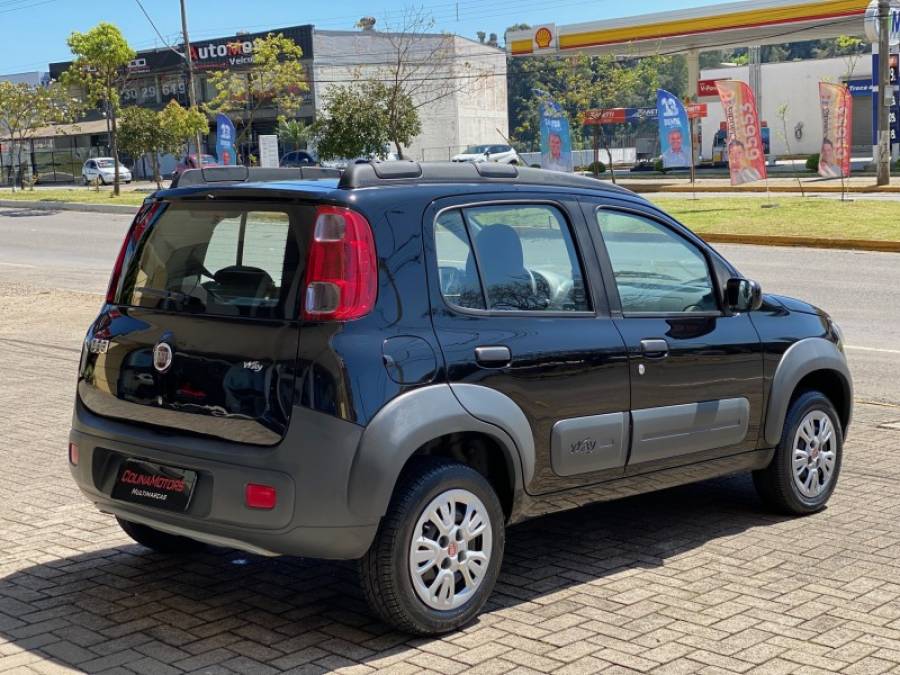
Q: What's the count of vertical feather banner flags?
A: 5